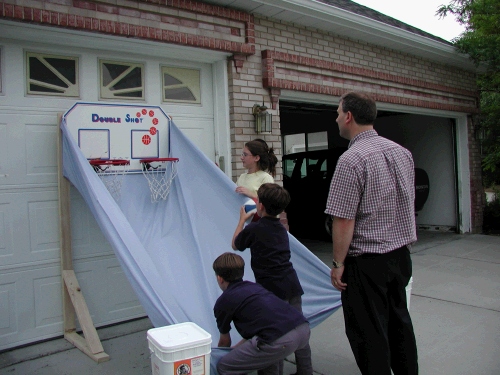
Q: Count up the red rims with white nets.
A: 2